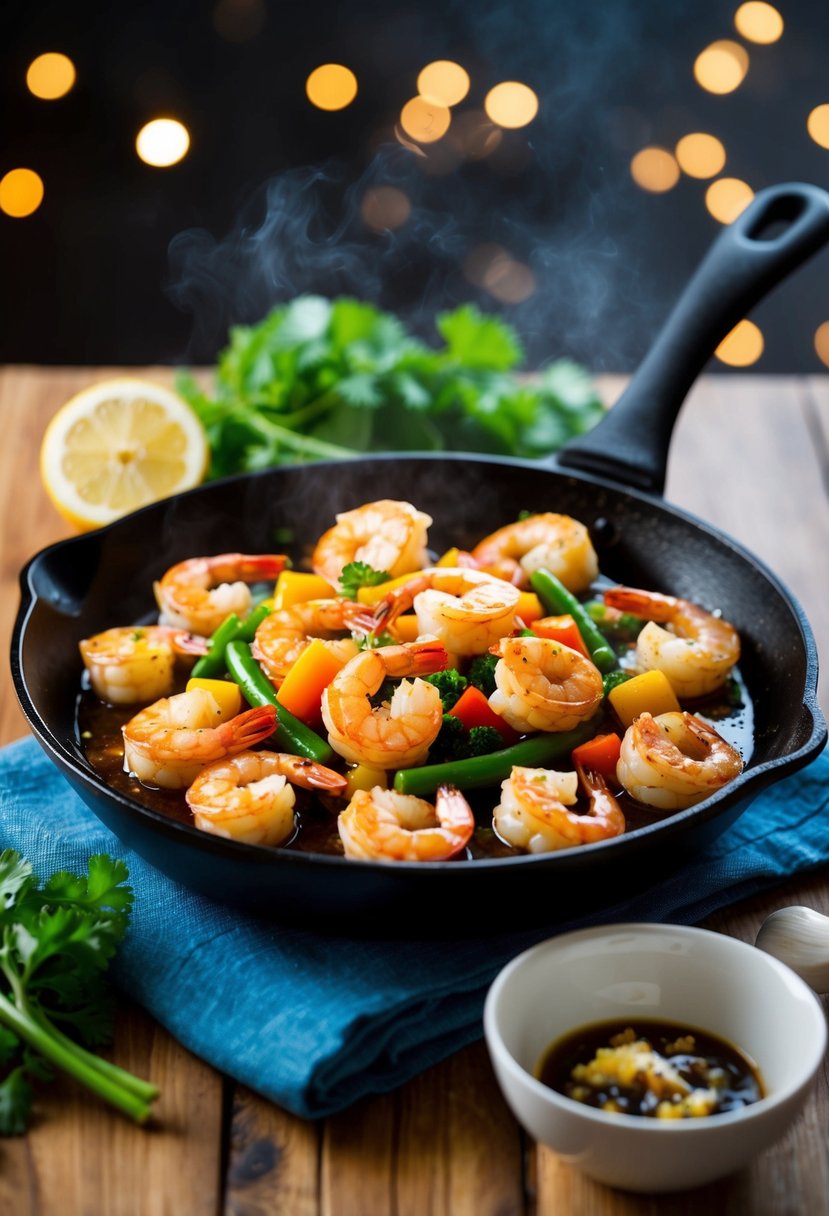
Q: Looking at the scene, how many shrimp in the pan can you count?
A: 14